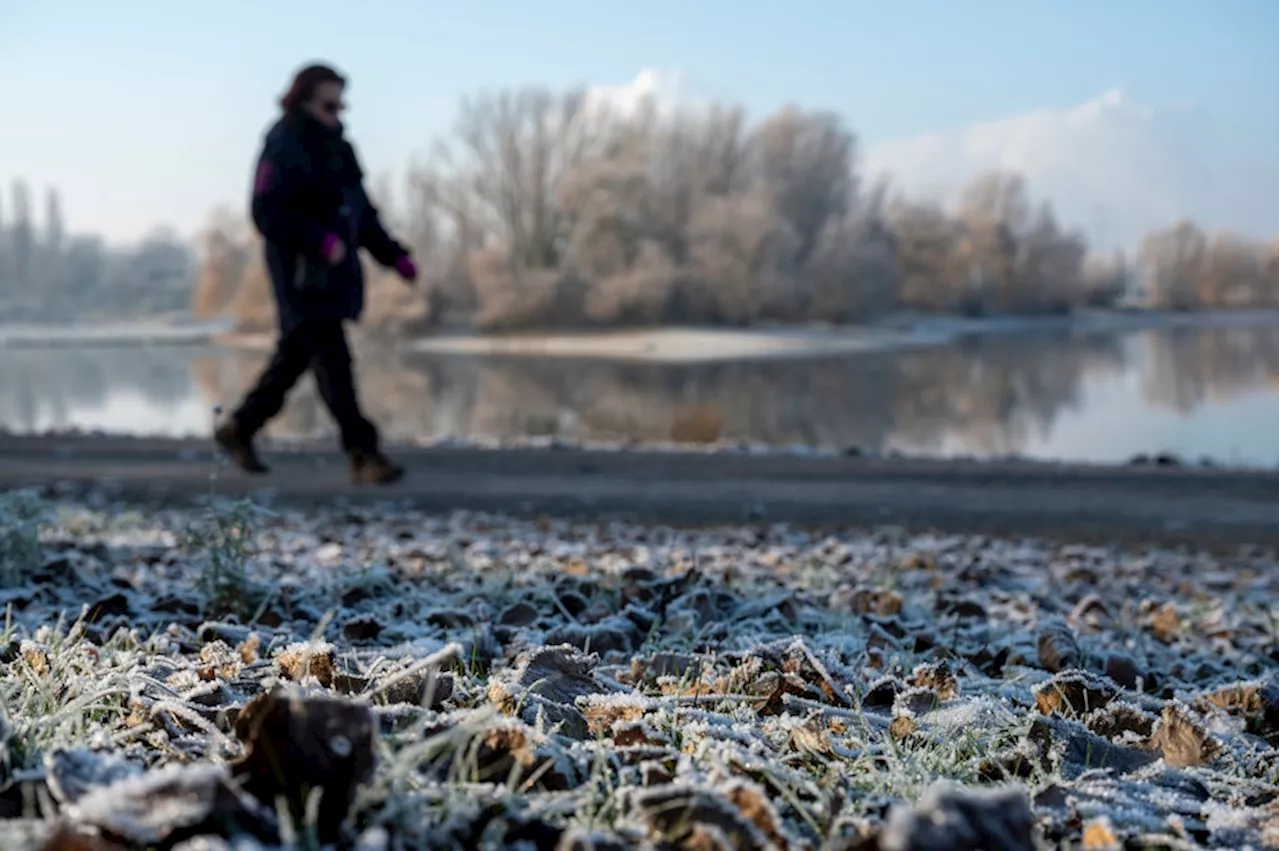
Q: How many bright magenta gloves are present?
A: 2